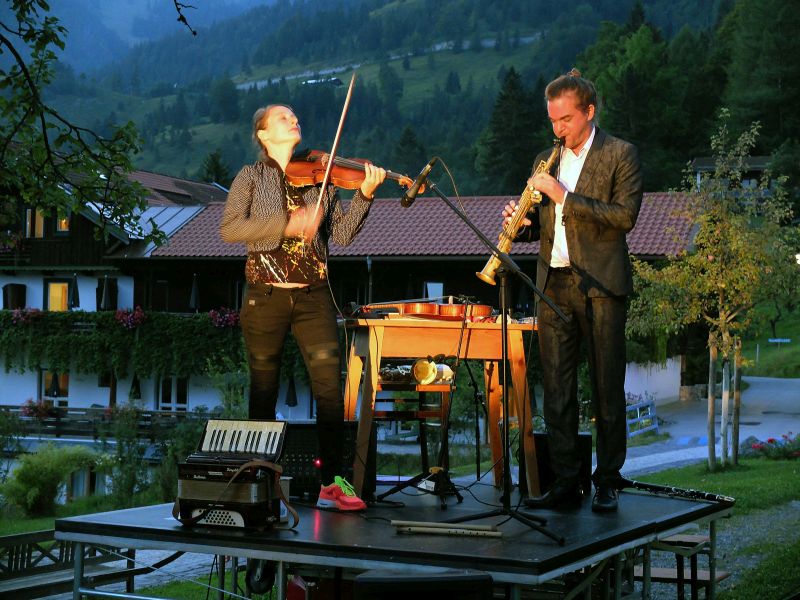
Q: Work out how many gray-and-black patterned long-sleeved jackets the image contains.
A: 1